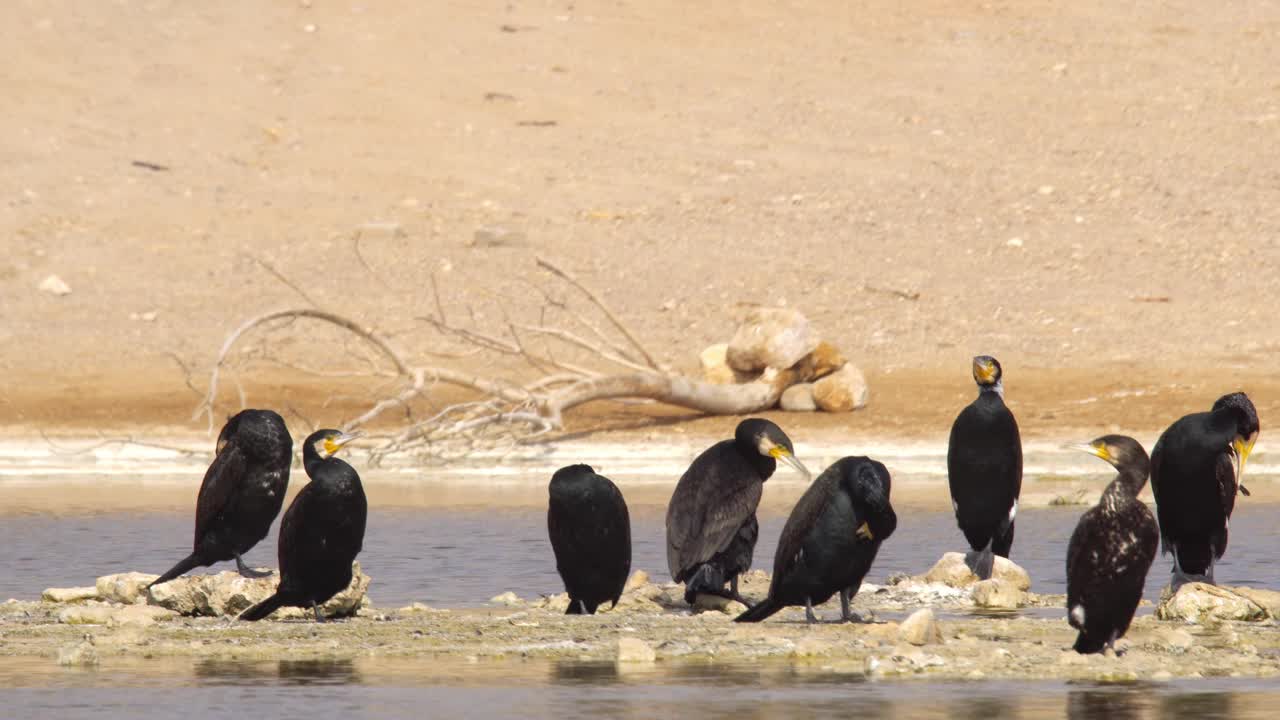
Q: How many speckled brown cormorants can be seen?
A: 1